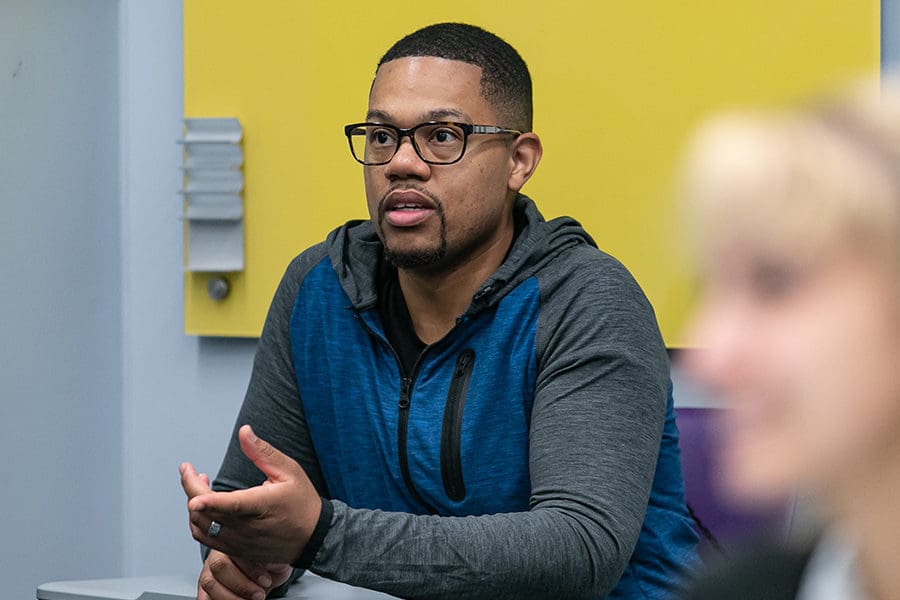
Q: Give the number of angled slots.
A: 4